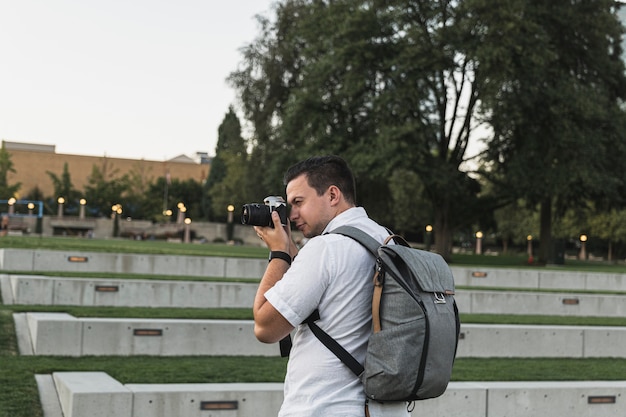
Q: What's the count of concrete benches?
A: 4